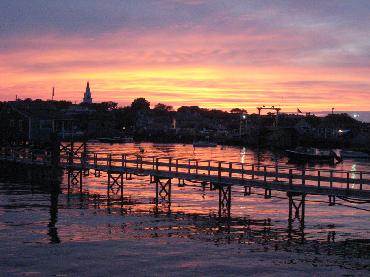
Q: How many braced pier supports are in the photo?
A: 5